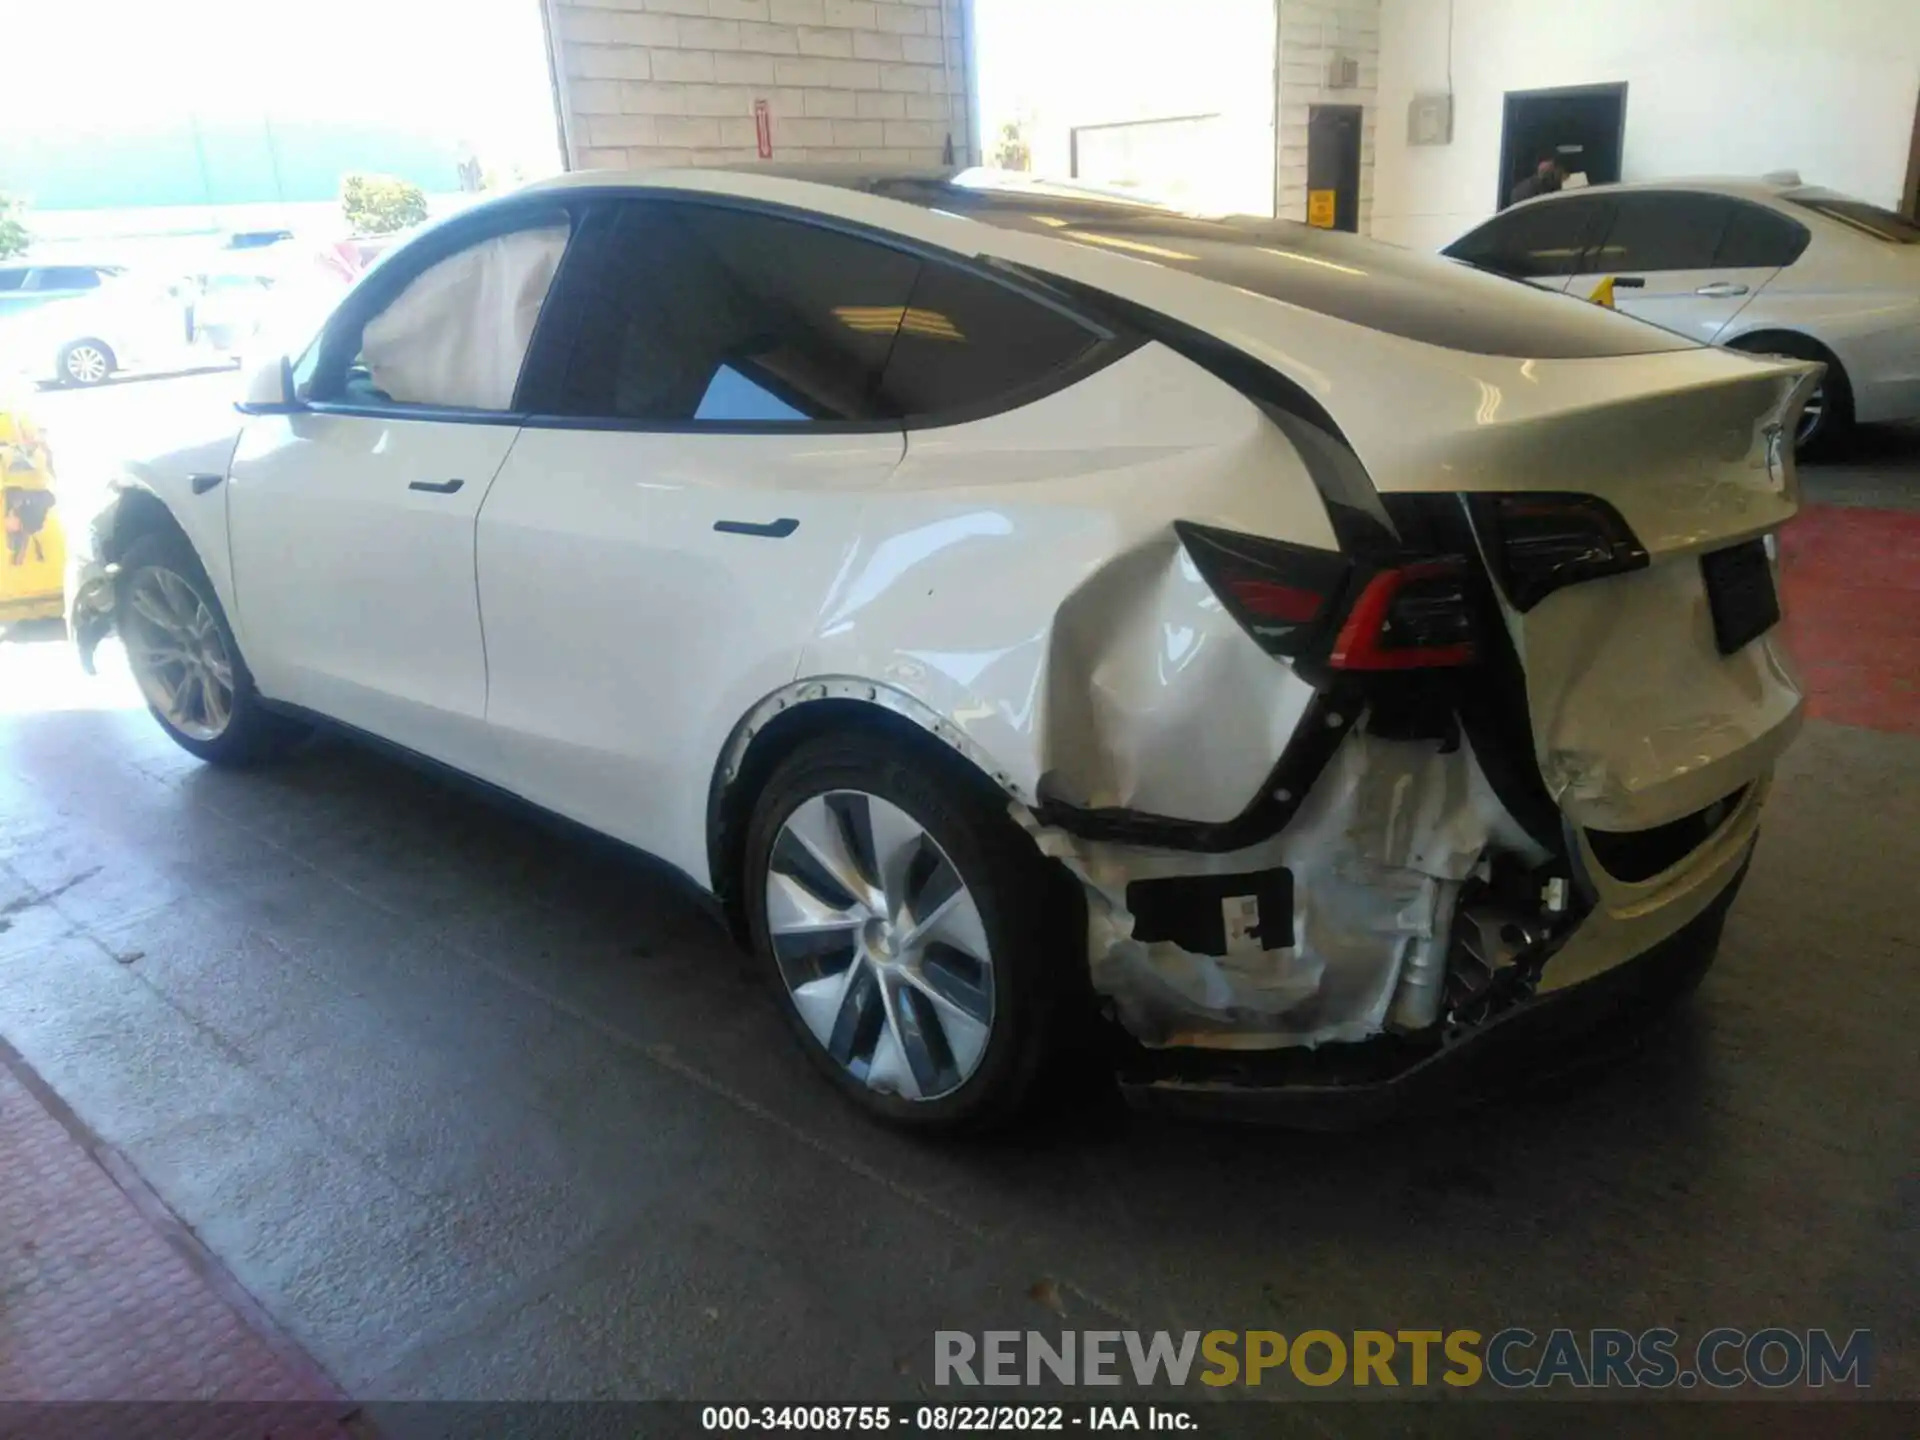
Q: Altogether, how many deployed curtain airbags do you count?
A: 1